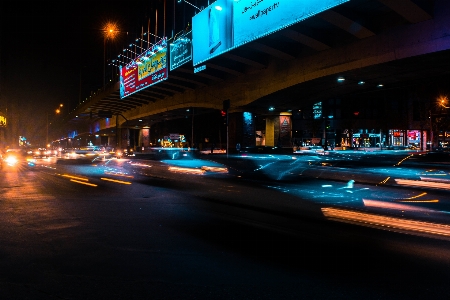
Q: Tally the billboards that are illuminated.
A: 3